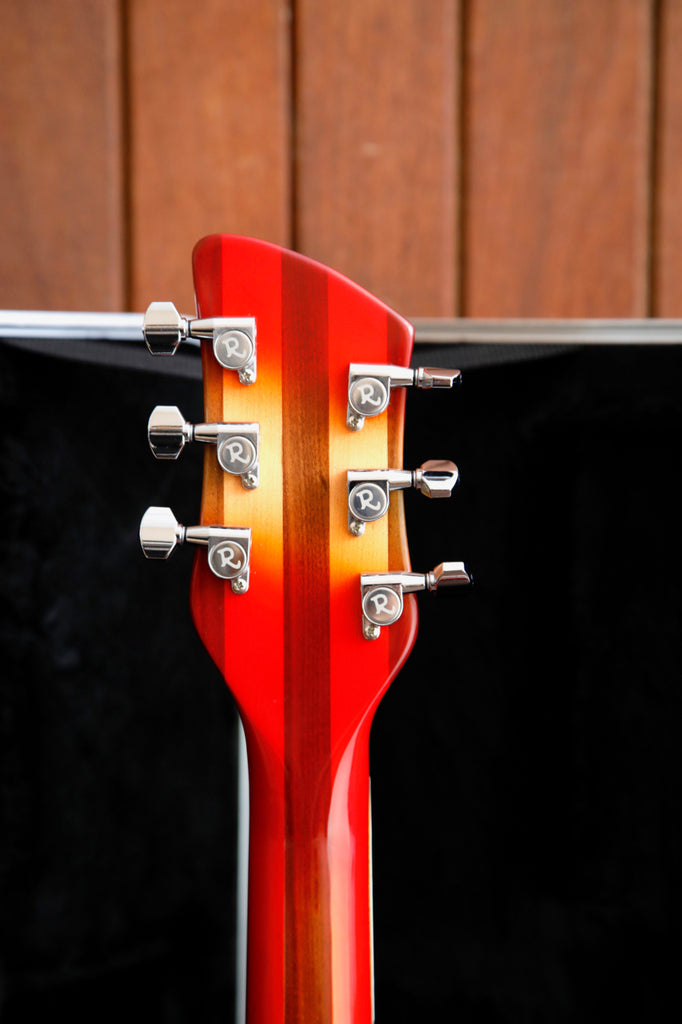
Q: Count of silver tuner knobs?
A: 6